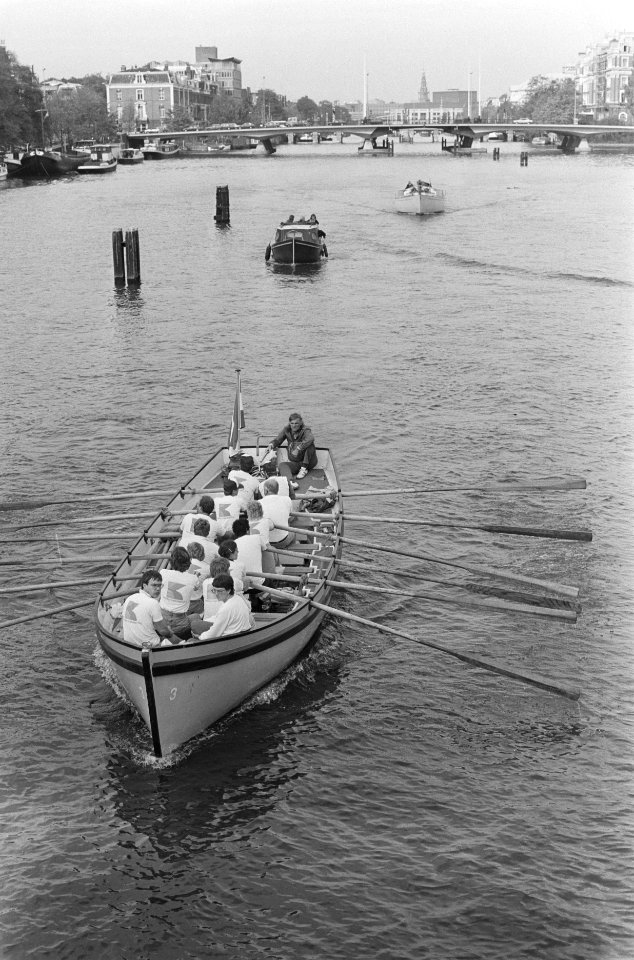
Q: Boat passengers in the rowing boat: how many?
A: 15